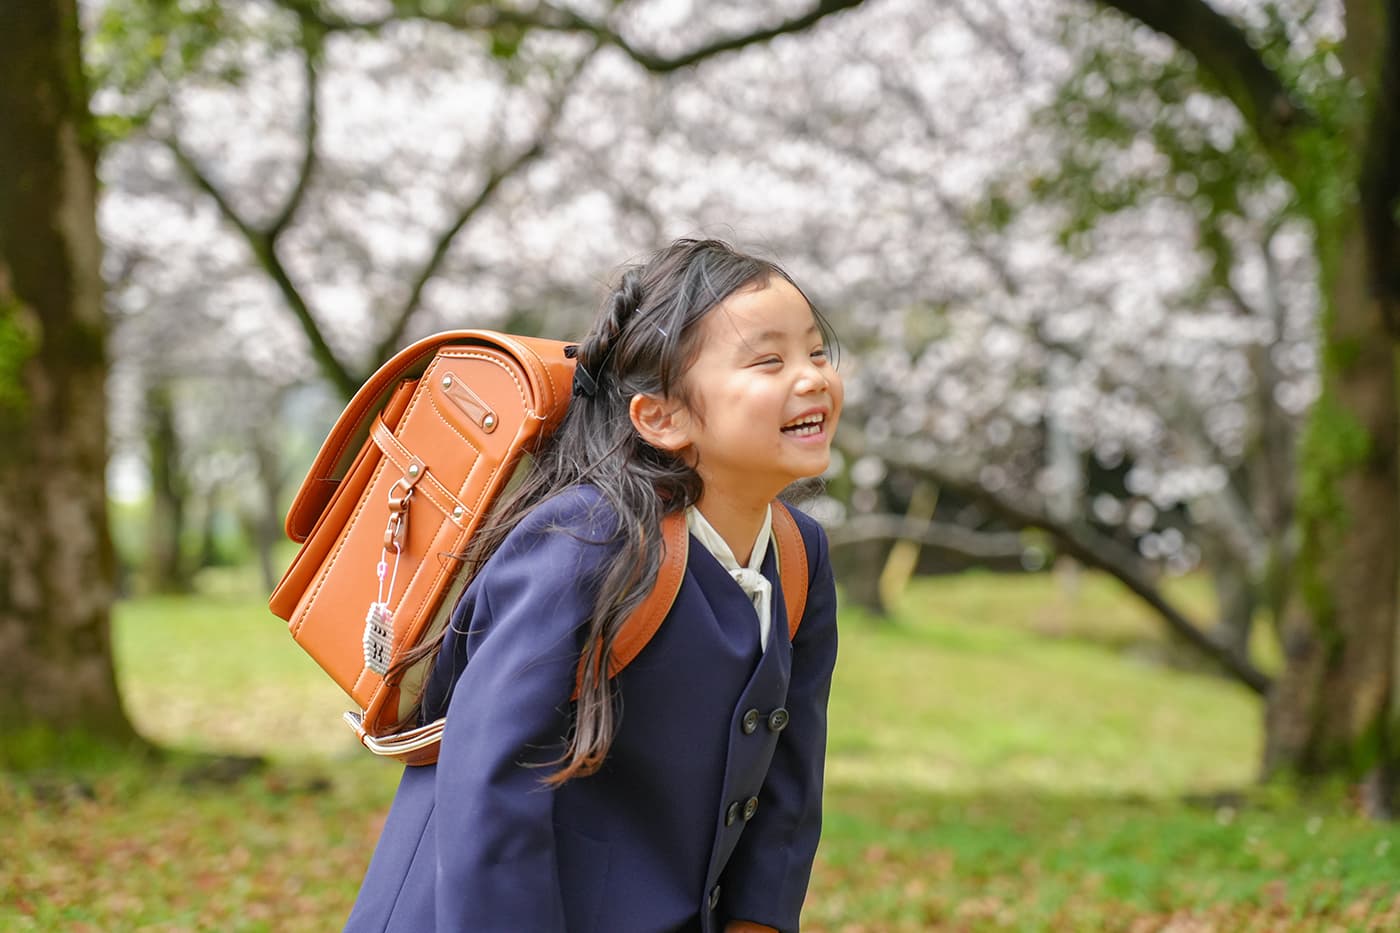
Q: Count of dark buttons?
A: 5